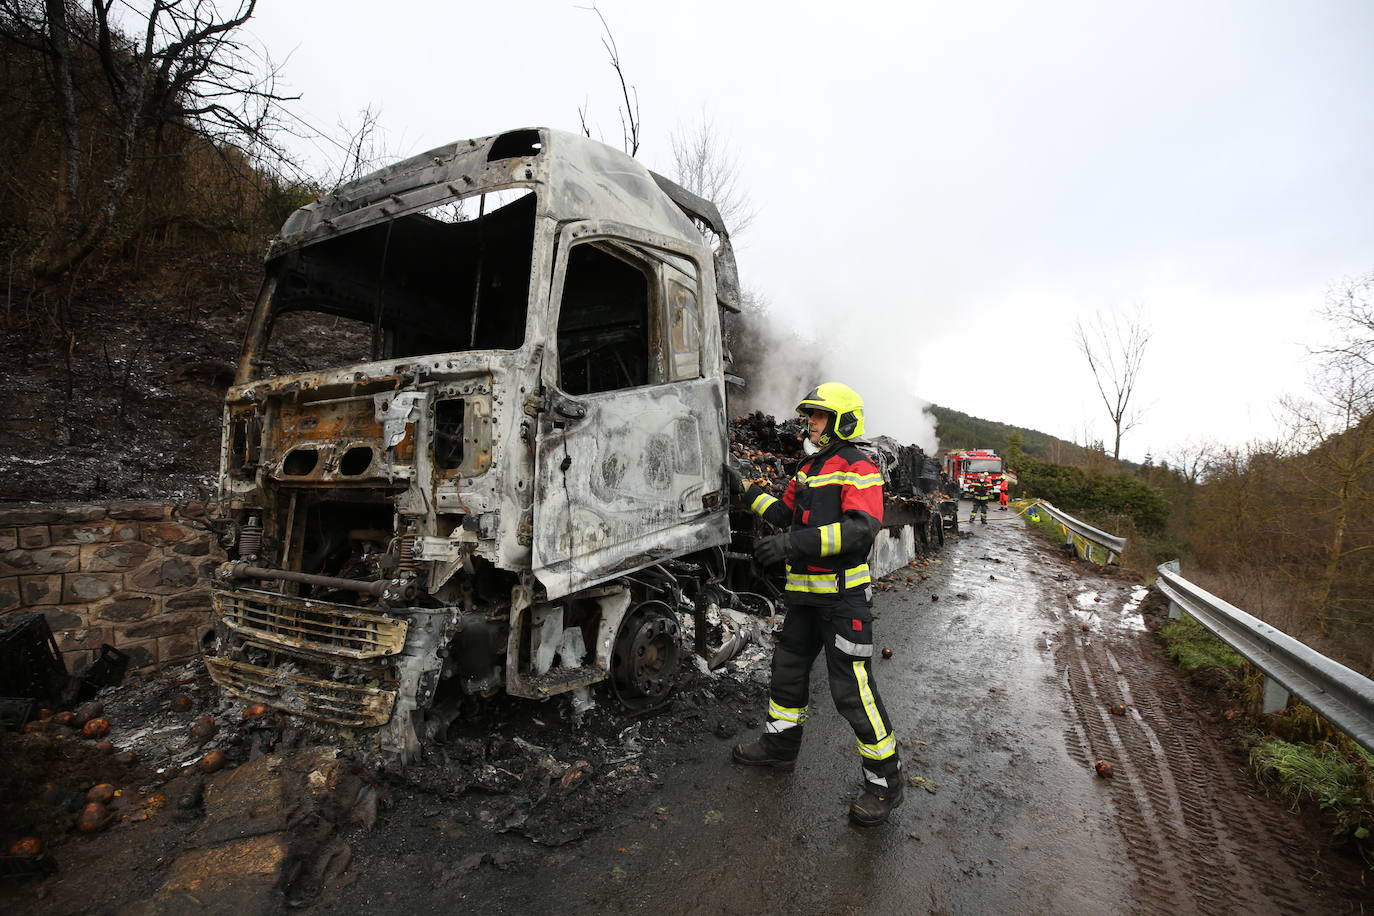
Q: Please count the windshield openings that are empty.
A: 1